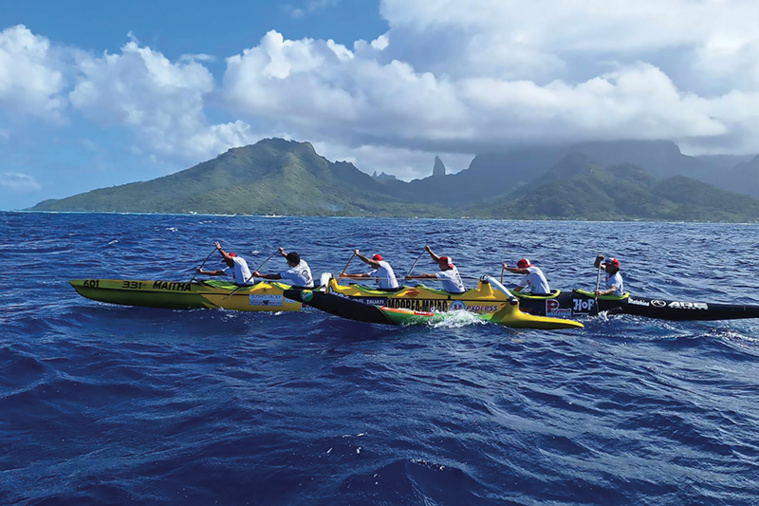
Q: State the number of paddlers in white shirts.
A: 6